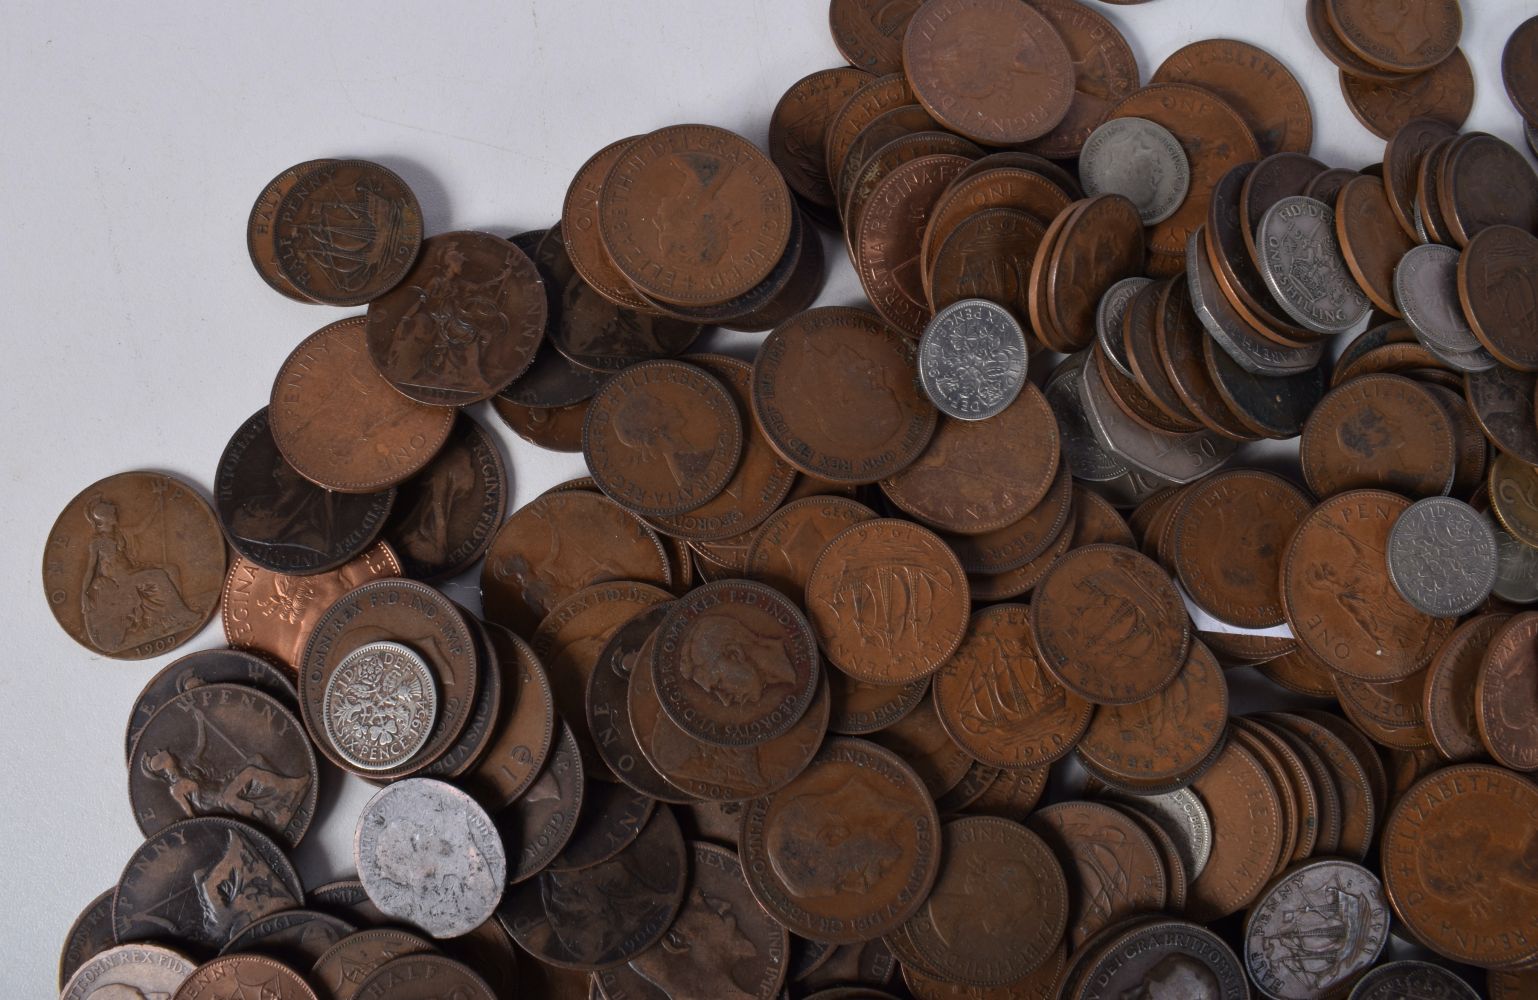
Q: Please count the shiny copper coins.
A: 1